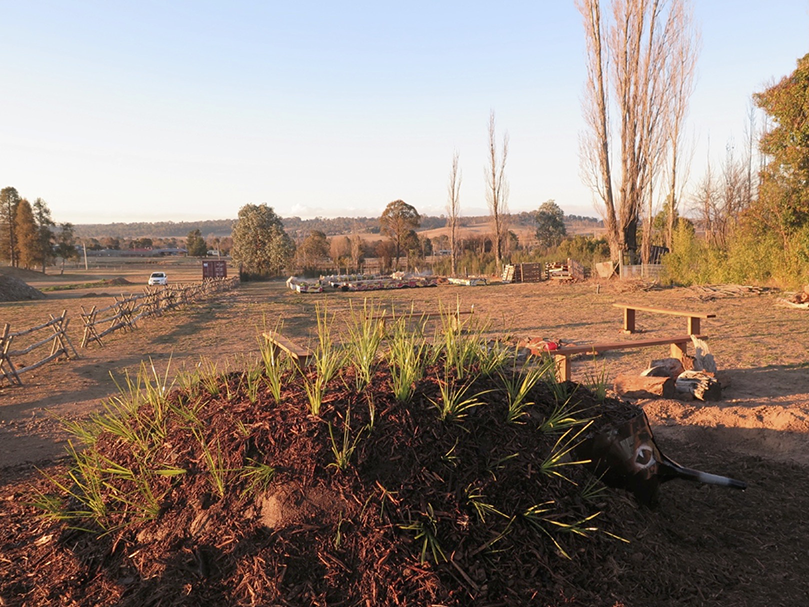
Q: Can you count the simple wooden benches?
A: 4